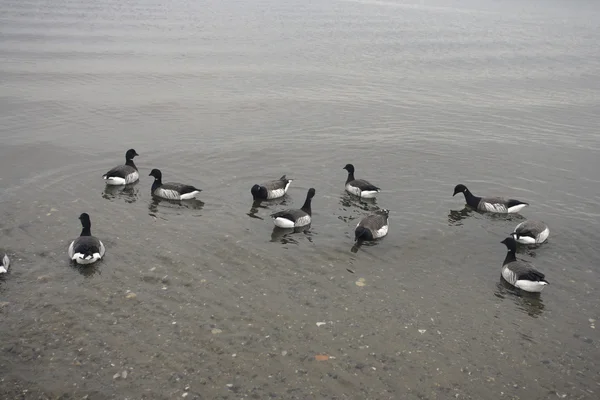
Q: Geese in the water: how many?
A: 11